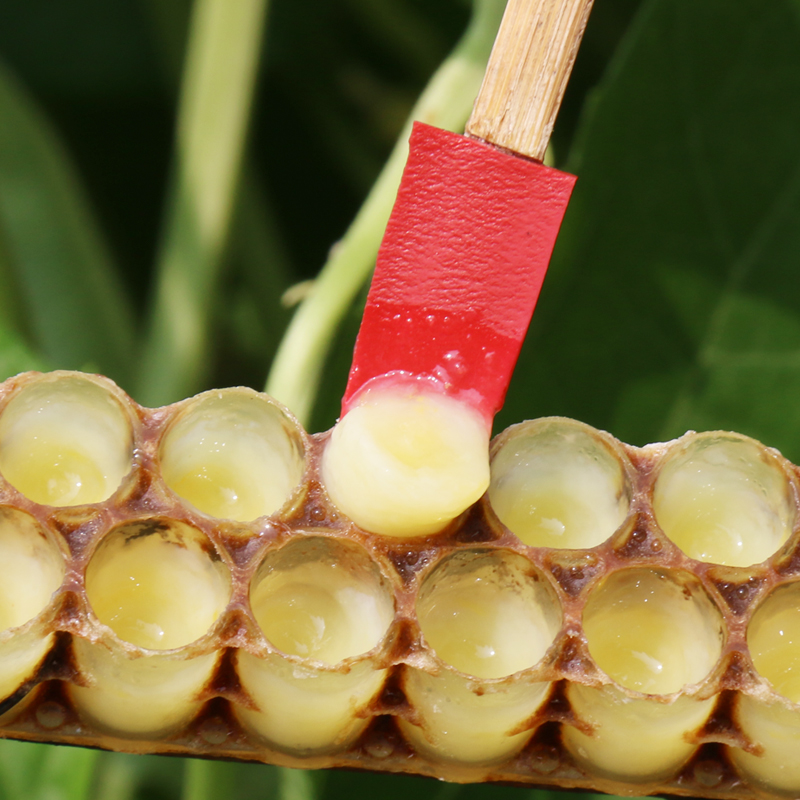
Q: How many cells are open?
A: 10